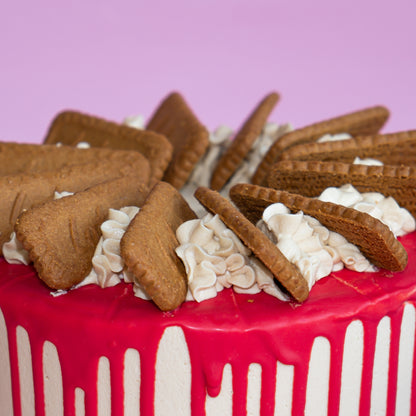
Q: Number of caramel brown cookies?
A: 12